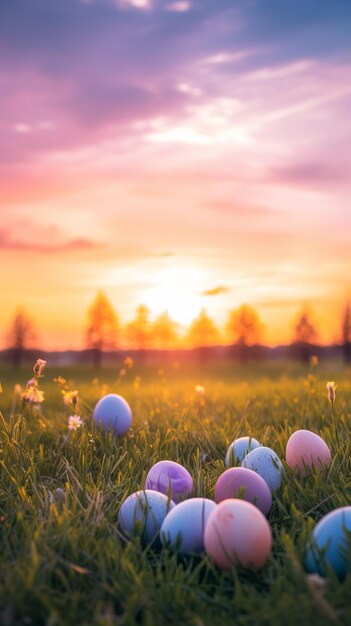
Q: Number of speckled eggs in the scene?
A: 2